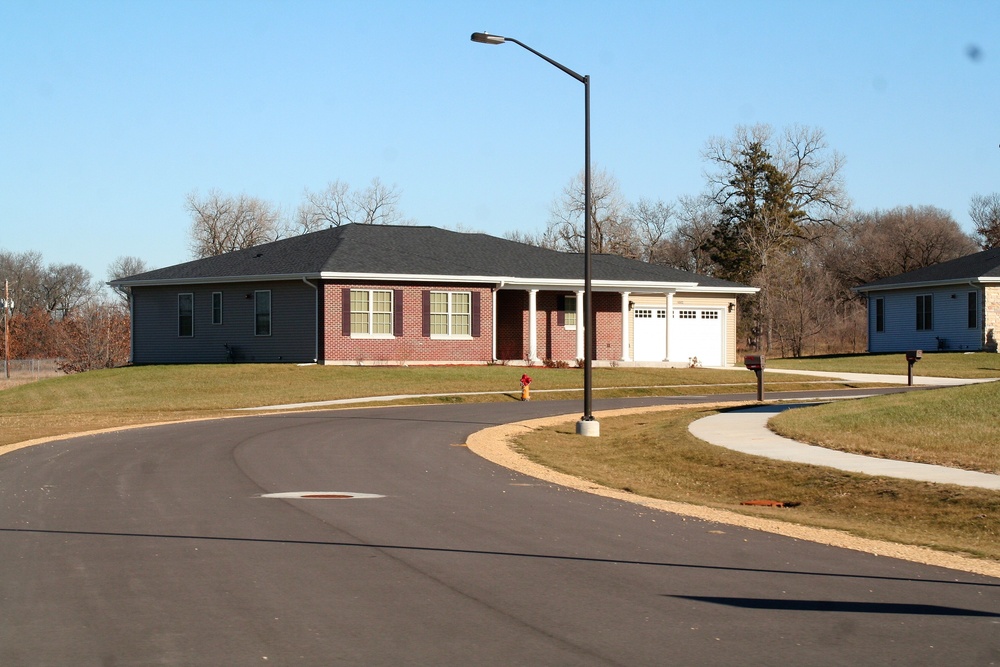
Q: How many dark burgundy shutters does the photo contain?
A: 5